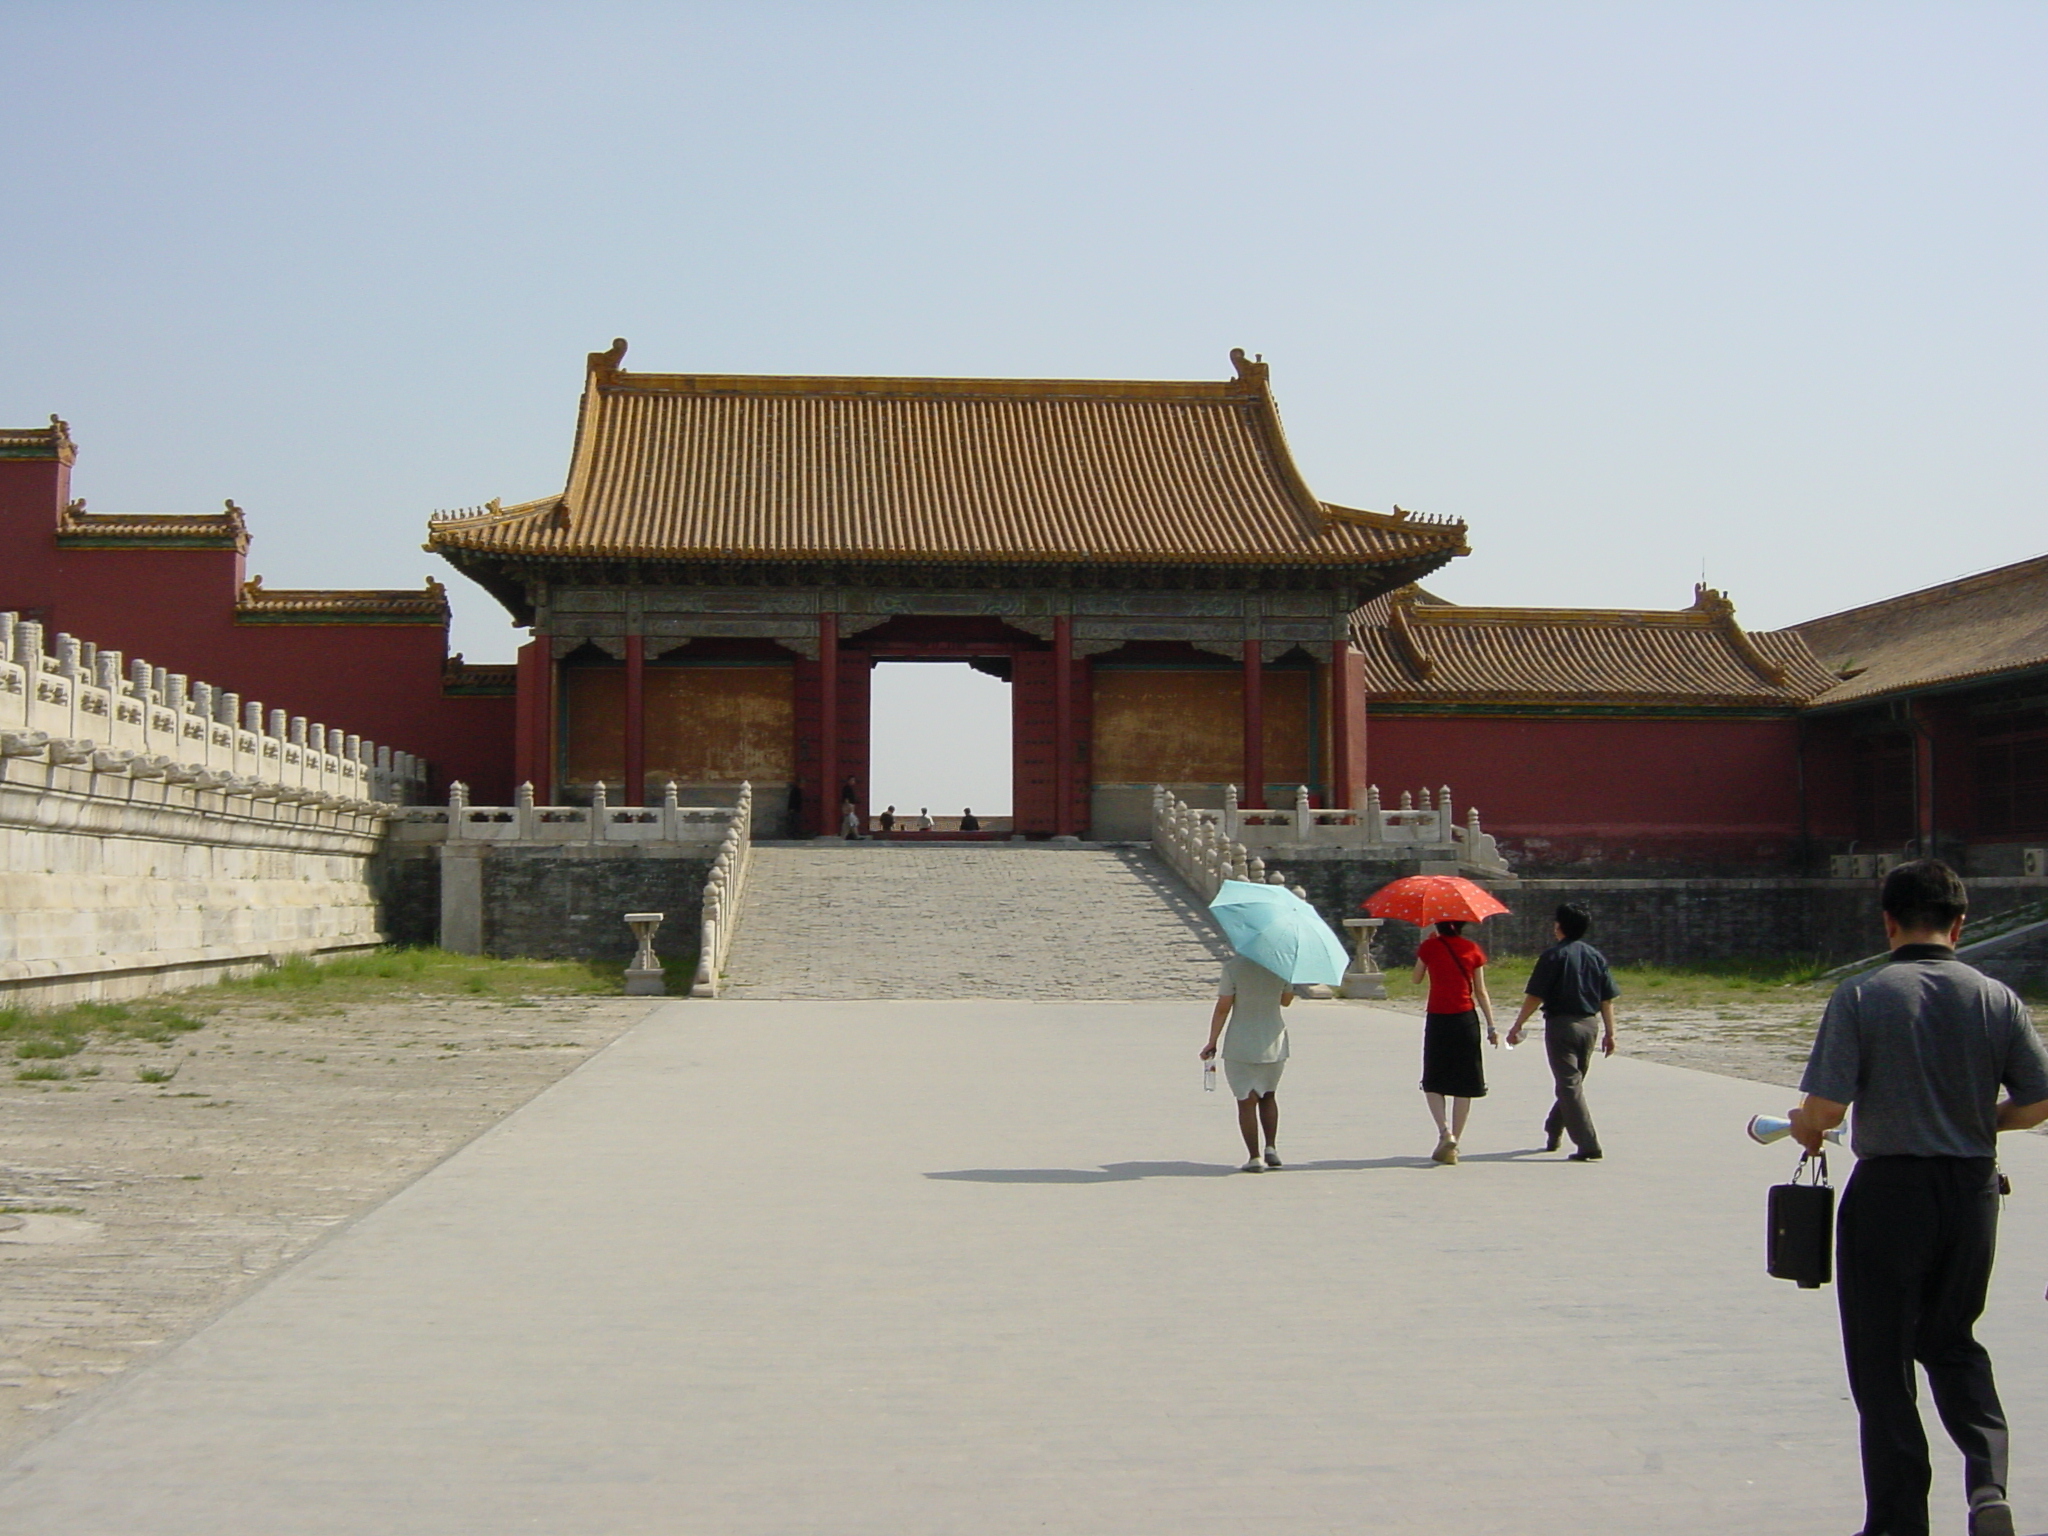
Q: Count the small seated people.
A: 3